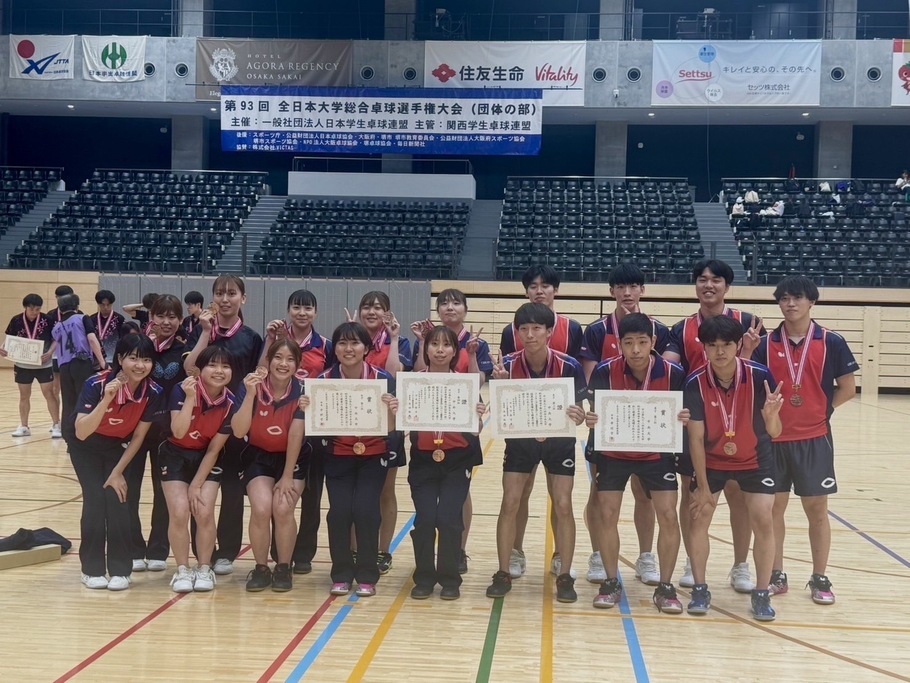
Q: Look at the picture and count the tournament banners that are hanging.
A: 1